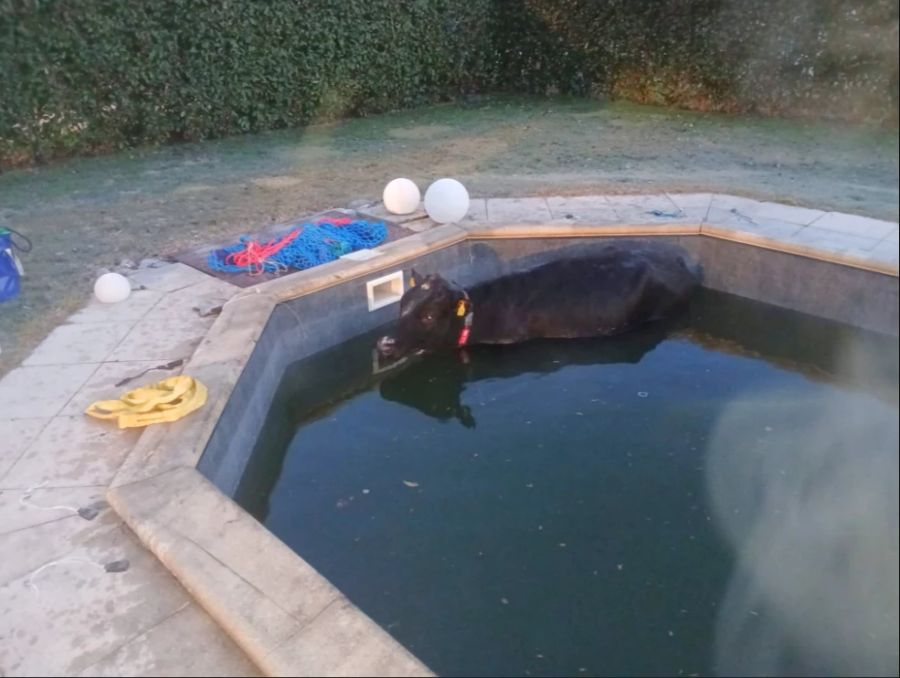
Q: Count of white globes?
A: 3